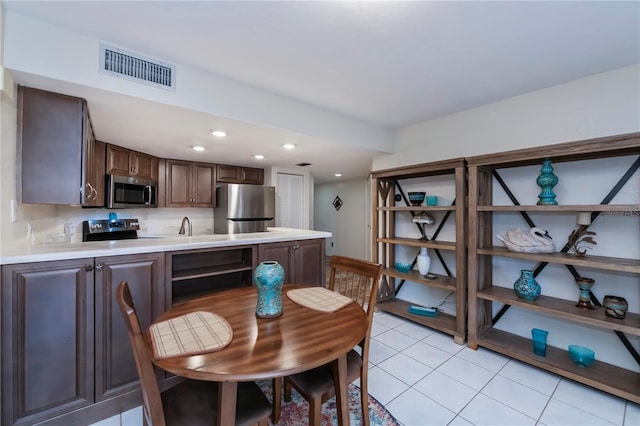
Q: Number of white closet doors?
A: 1